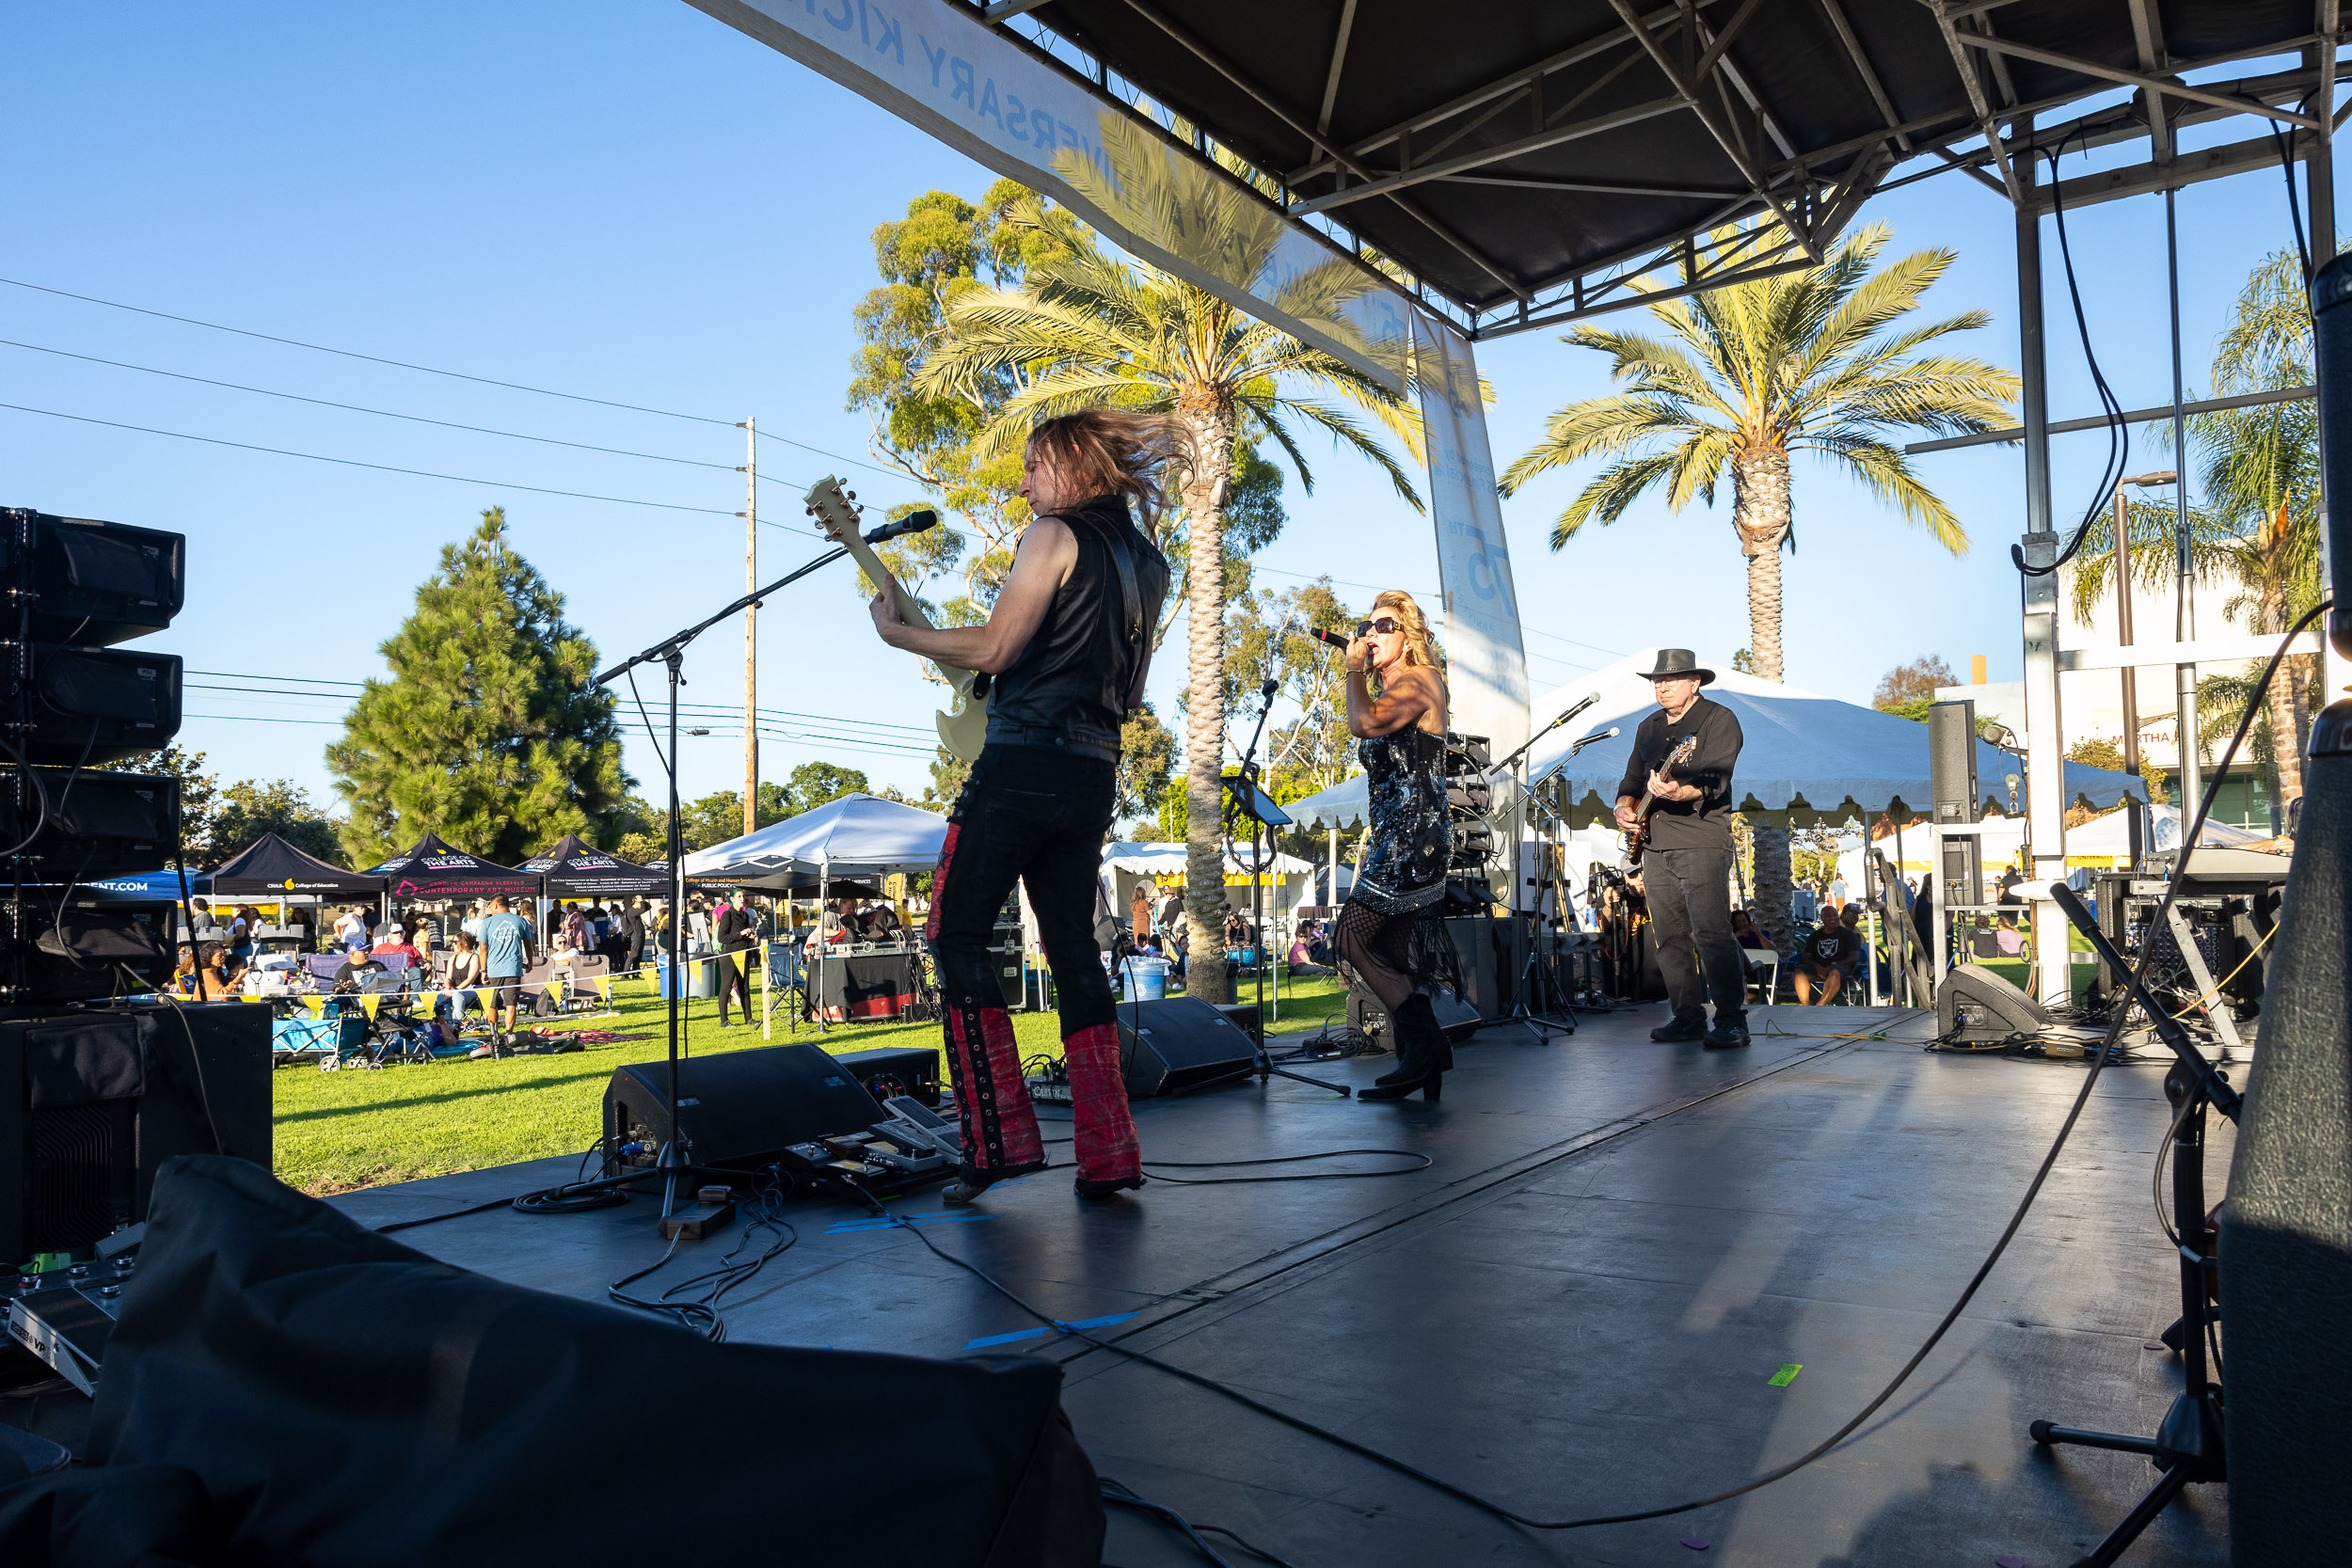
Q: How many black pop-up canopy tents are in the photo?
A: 4